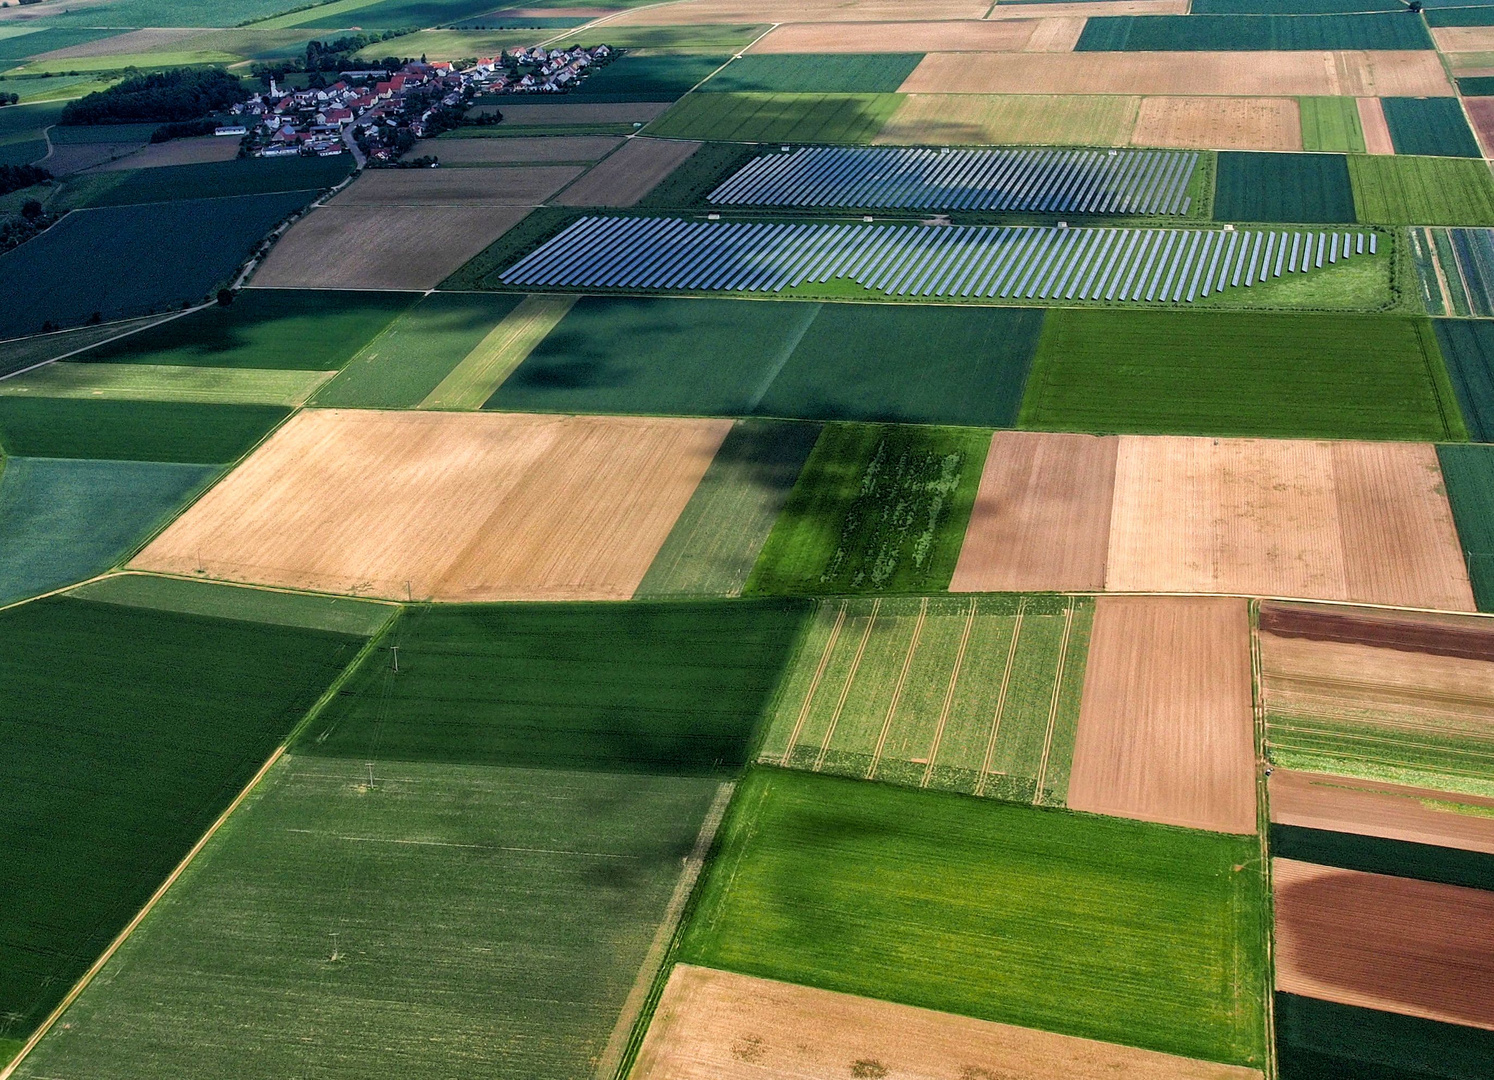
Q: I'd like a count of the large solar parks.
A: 2